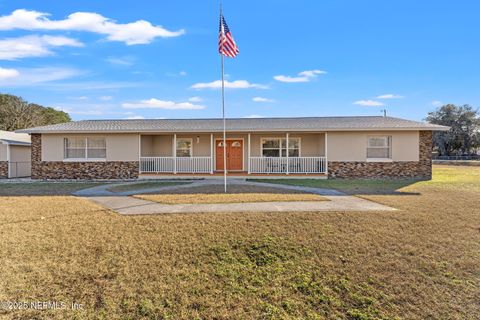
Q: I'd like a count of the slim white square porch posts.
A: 6